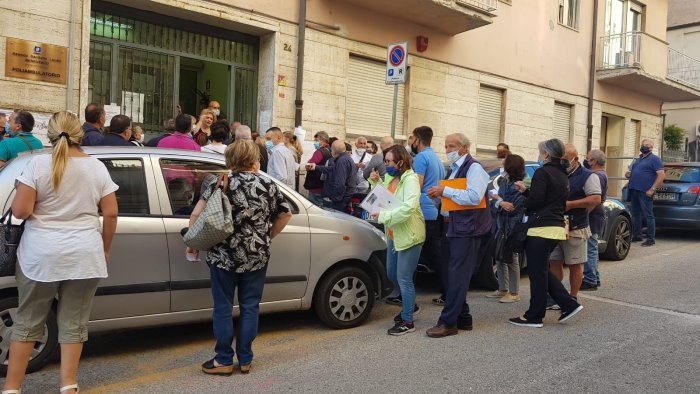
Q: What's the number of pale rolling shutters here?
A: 4